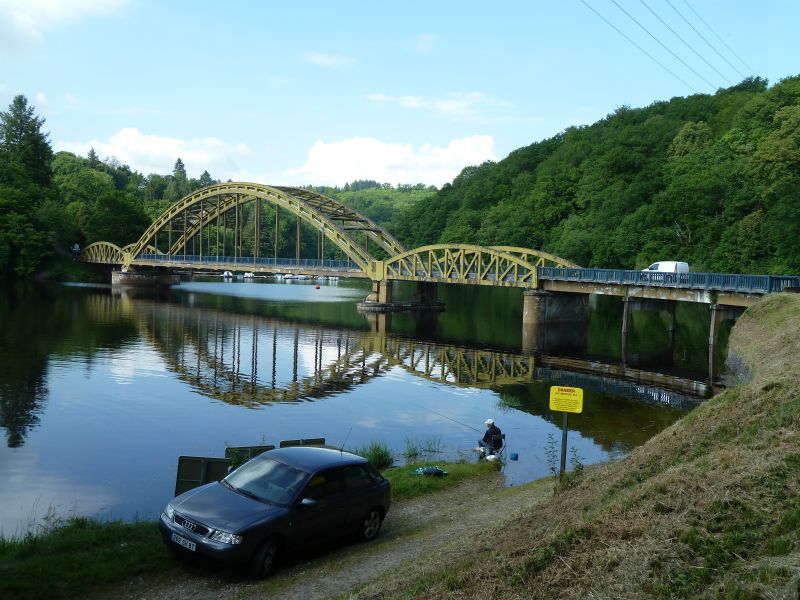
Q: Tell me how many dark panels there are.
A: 3